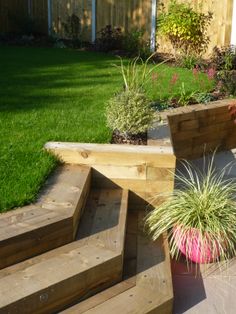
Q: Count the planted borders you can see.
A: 2